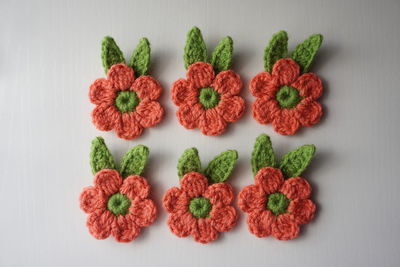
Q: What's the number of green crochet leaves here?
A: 12